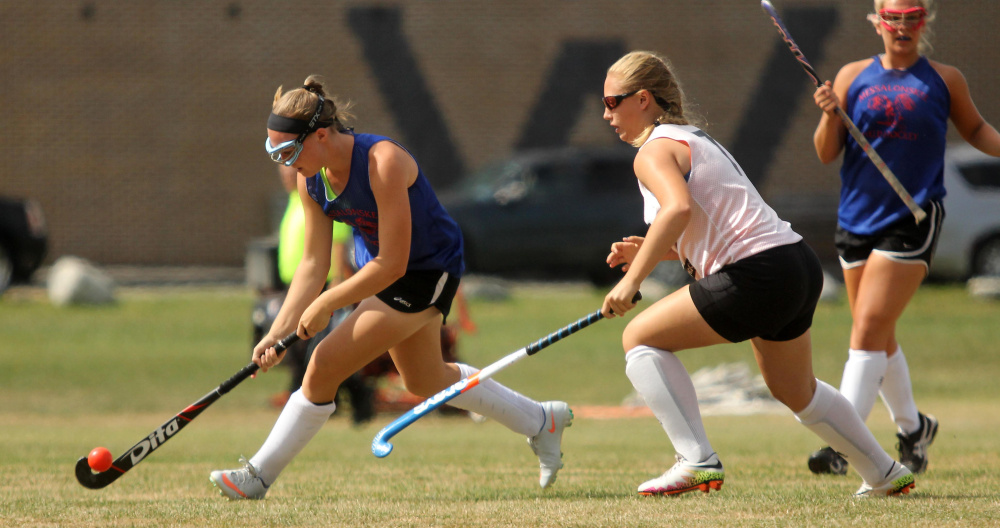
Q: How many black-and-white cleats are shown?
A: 2